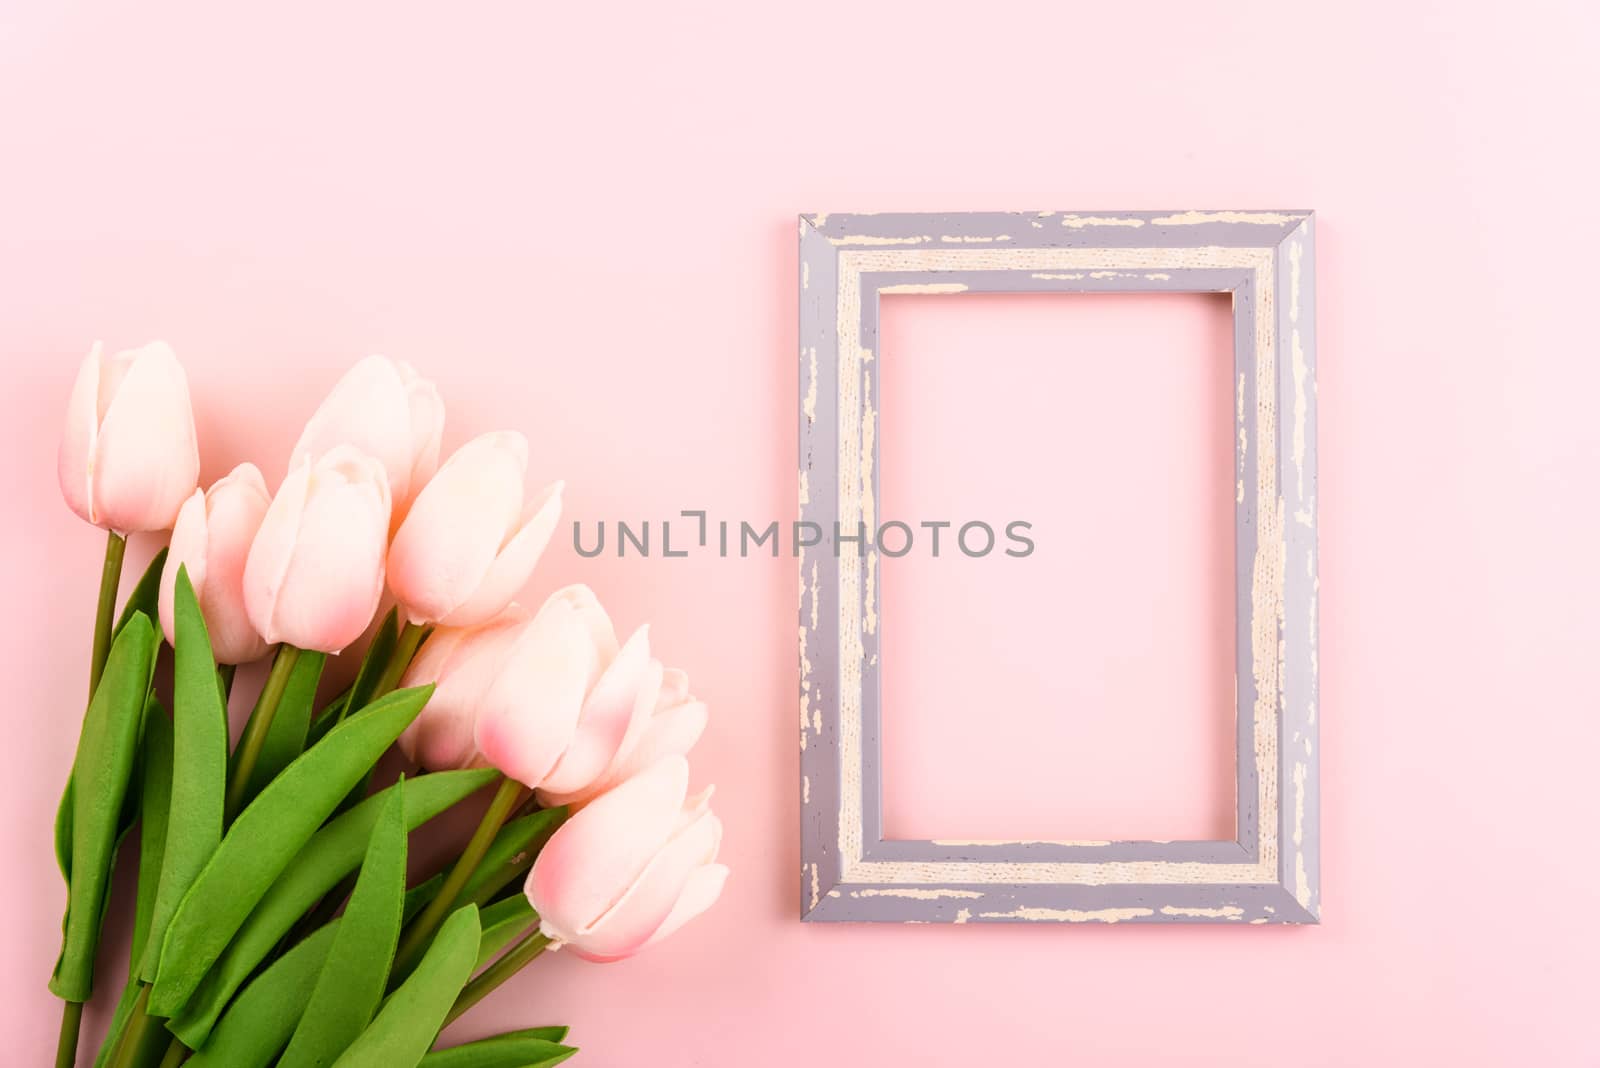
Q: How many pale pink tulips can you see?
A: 9